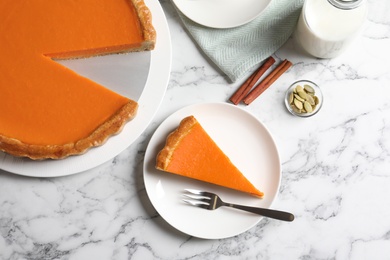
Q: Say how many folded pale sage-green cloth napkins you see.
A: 1